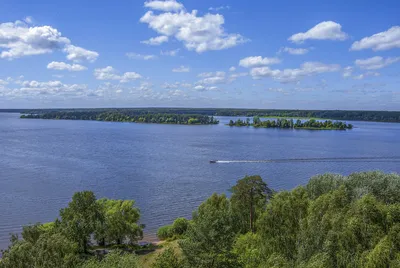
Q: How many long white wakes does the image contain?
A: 1